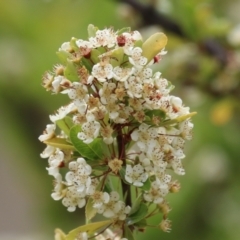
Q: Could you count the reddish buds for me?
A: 3